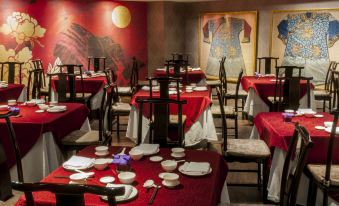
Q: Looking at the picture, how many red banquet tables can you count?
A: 8